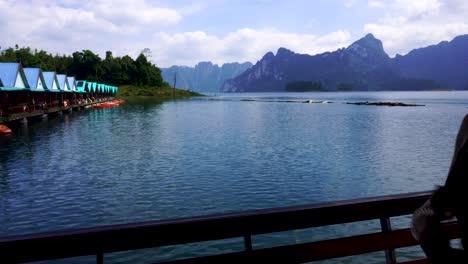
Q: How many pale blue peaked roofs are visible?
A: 5